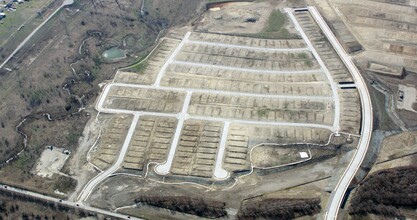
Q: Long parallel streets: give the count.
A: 4